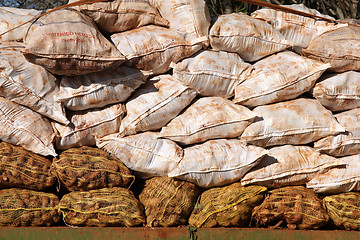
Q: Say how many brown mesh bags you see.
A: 8